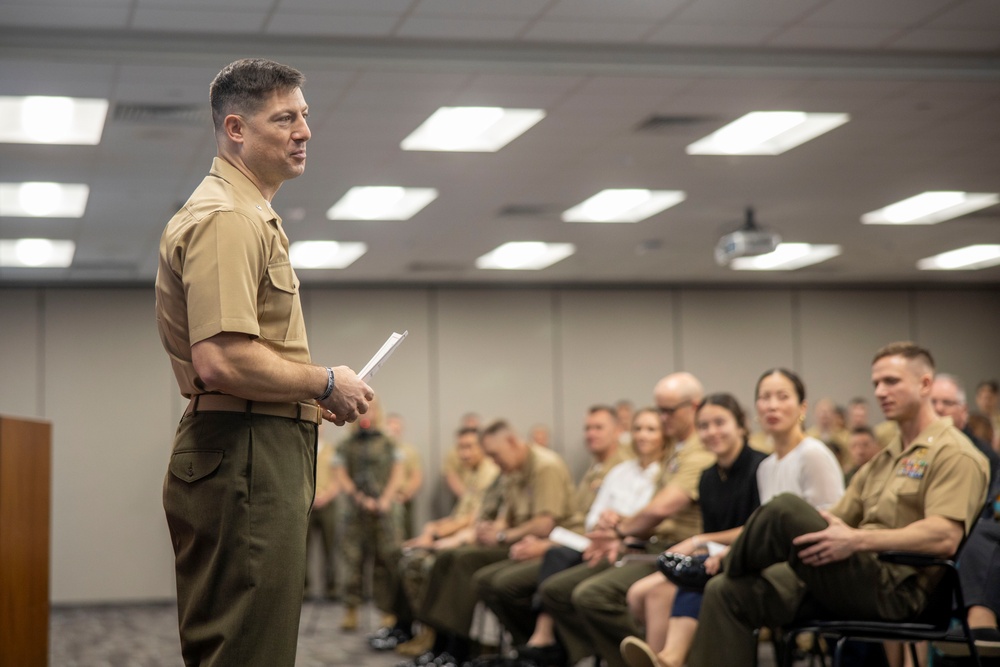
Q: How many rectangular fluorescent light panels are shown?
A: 12